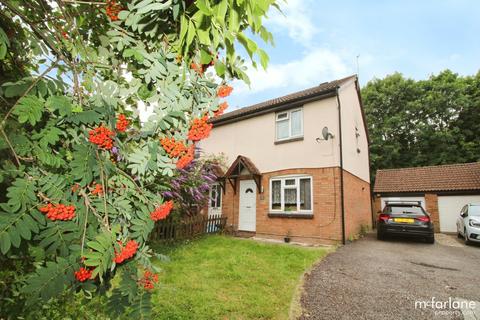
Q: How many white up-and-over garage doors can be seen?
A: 2